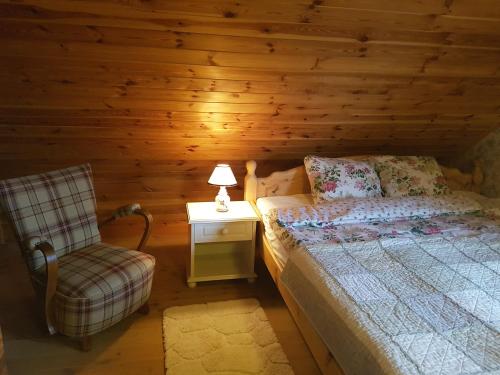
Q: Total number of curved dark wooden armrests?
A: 2